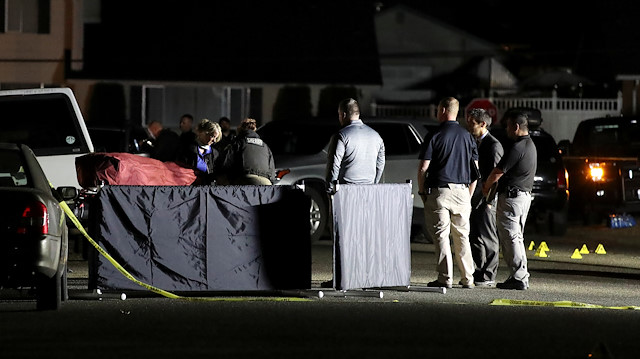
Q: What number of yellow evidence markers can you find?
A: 6